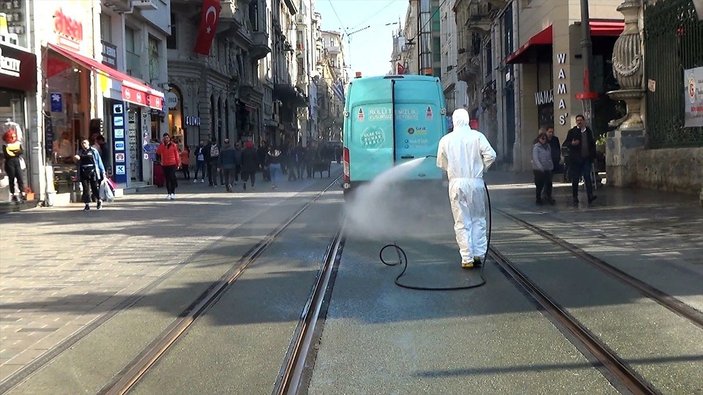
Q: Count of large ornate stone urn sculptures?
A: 1